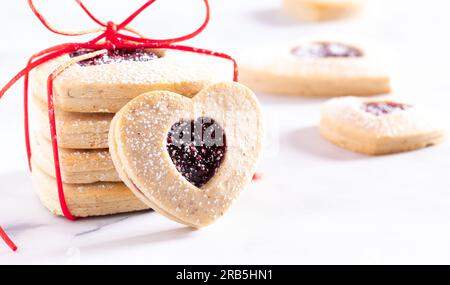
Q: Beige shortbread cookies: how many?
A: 8